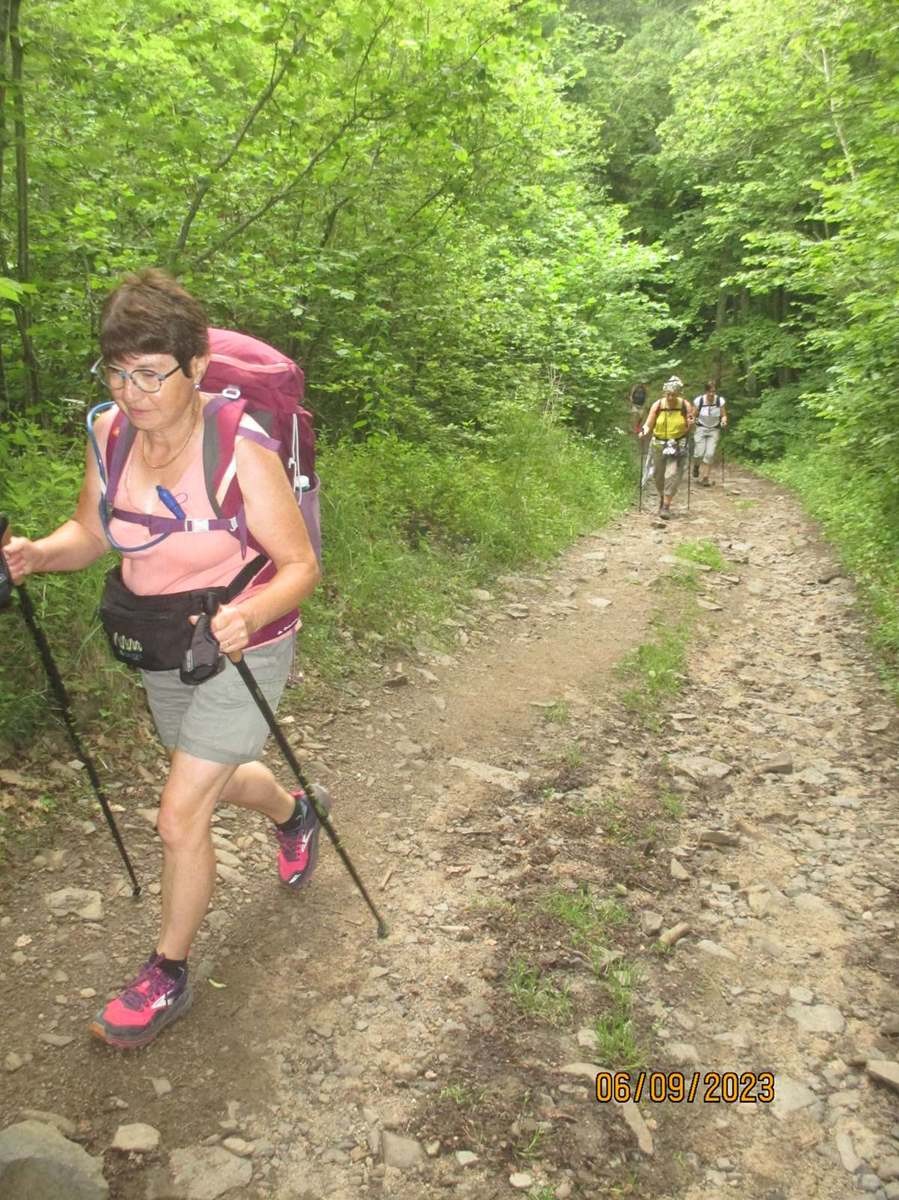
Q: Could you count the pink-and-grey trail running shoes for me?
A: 2